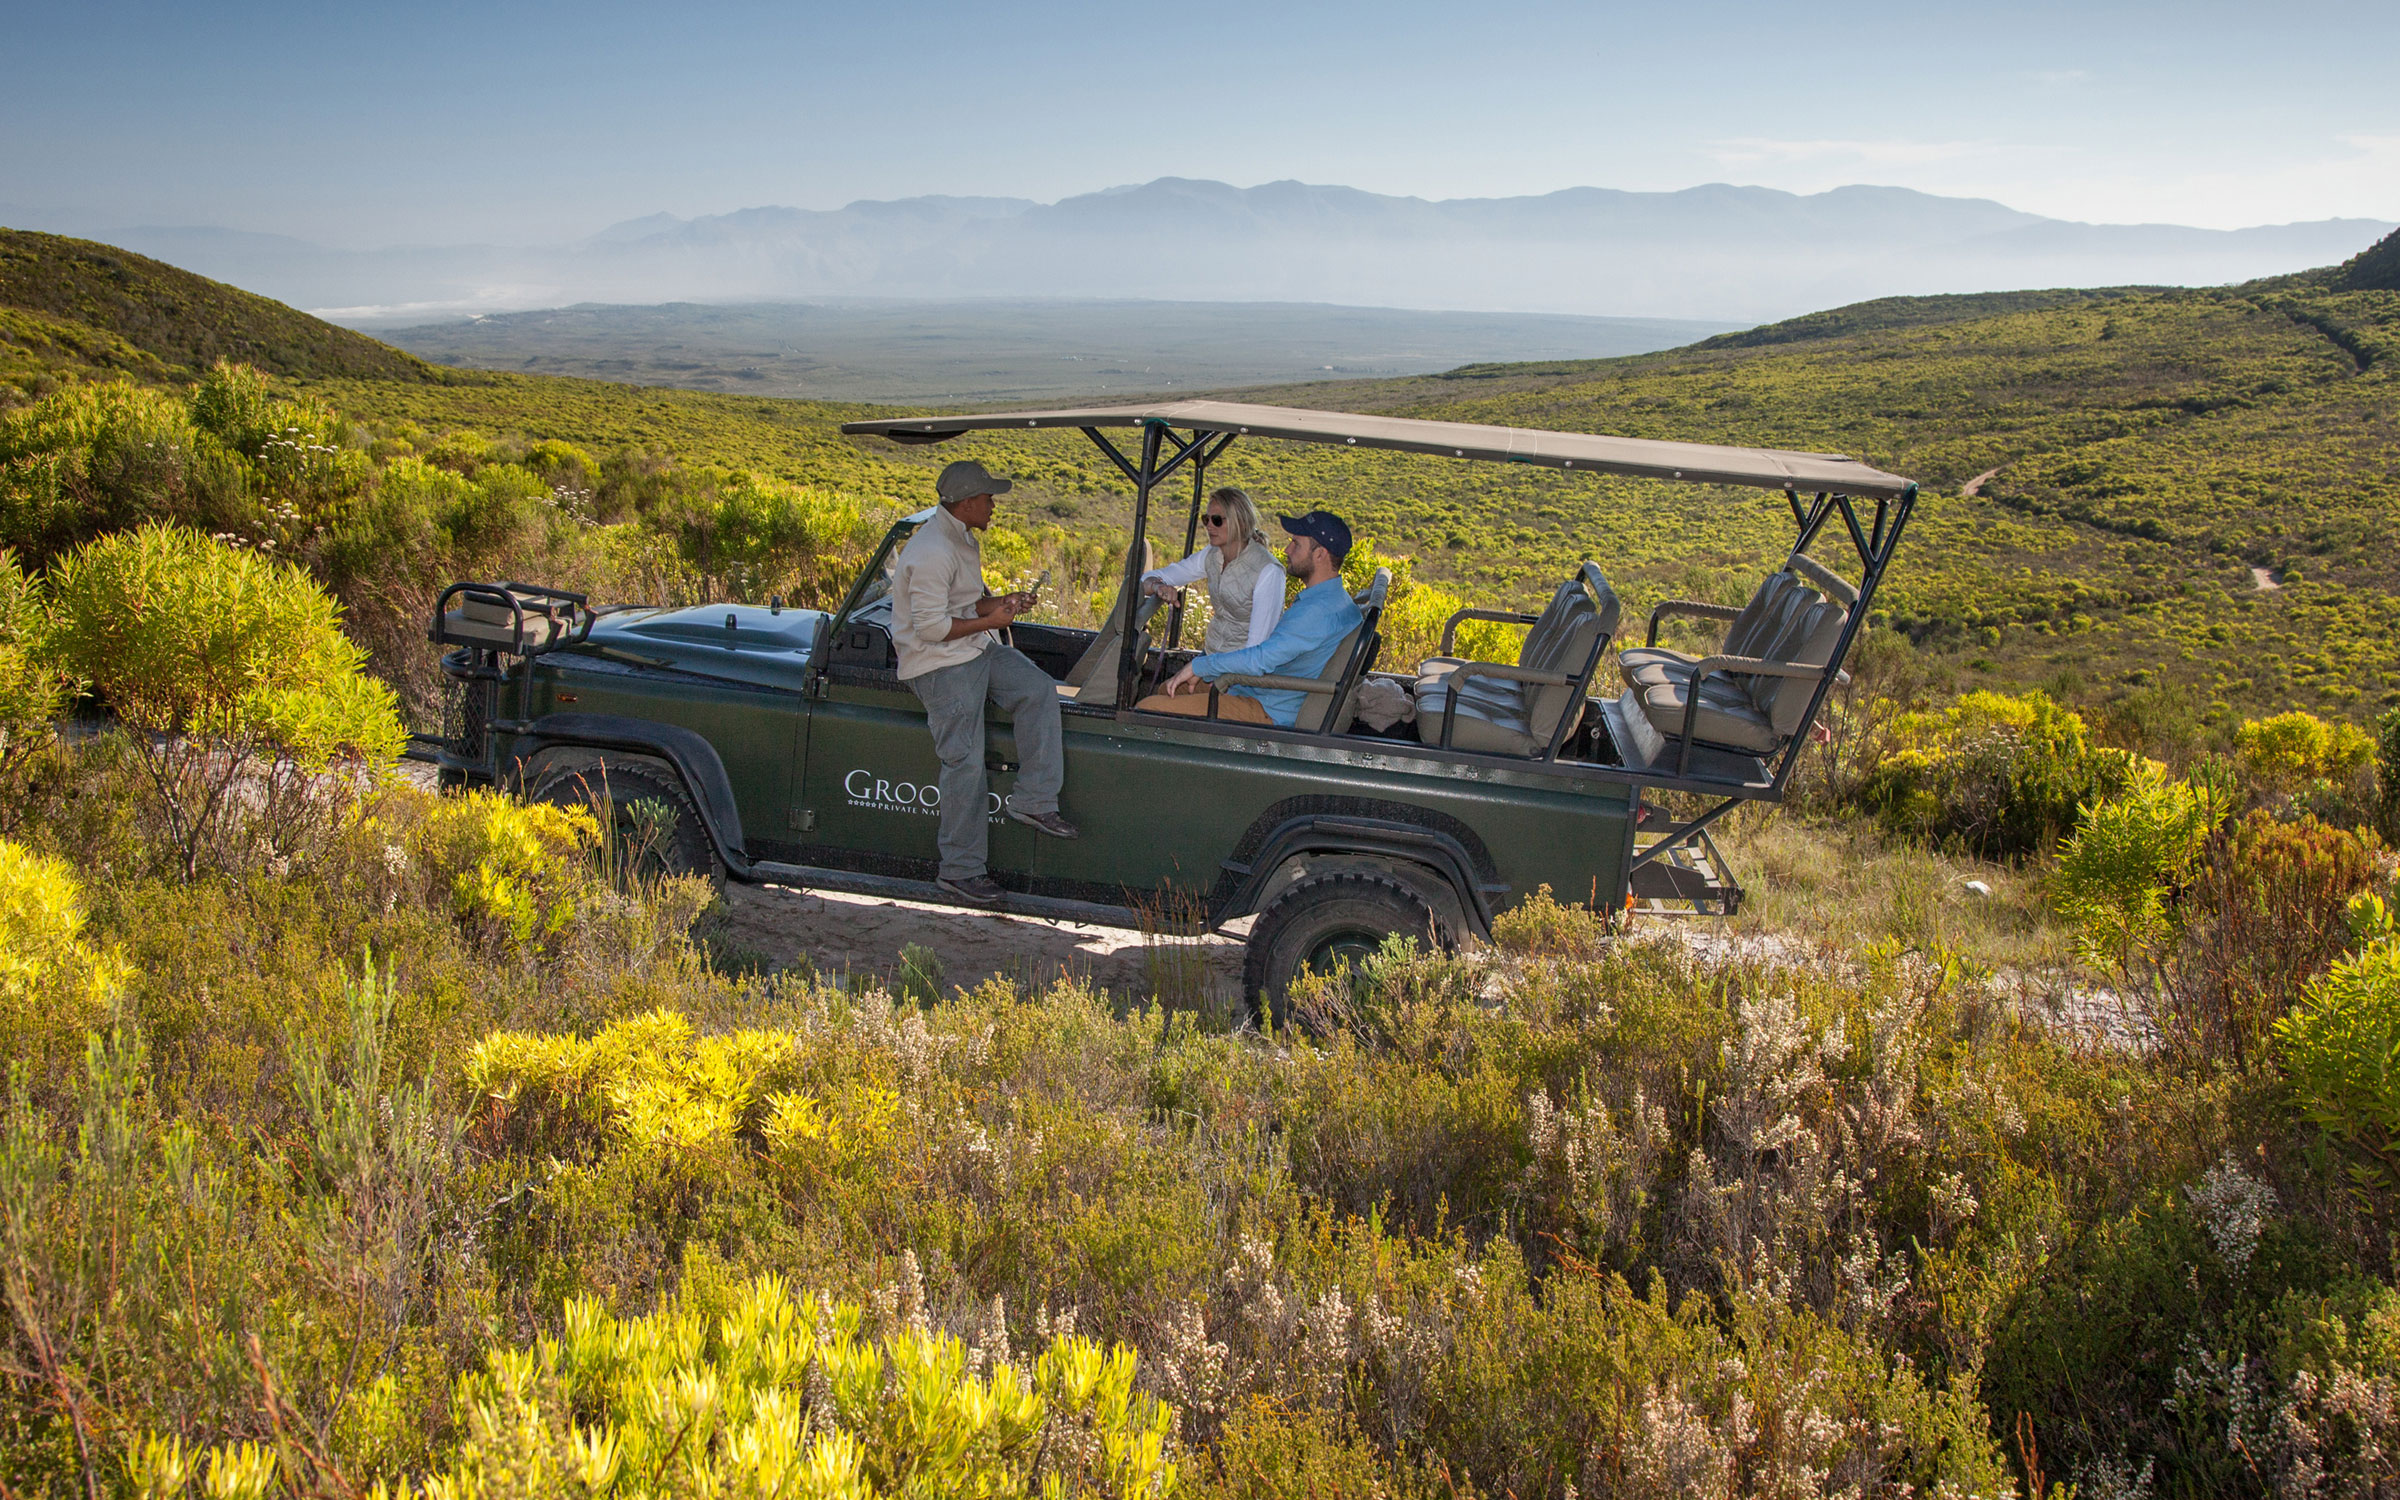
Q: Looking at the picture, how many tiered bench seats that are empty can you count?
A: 2